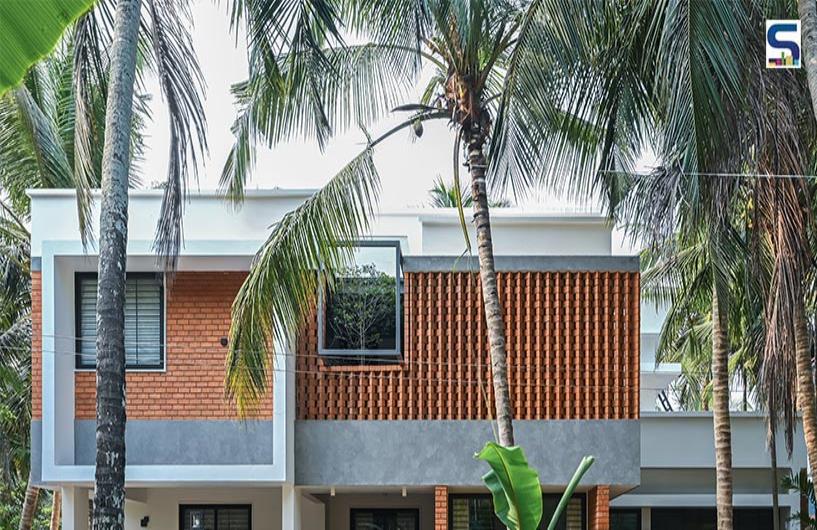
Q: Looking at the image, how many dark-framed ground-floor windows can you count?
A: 3